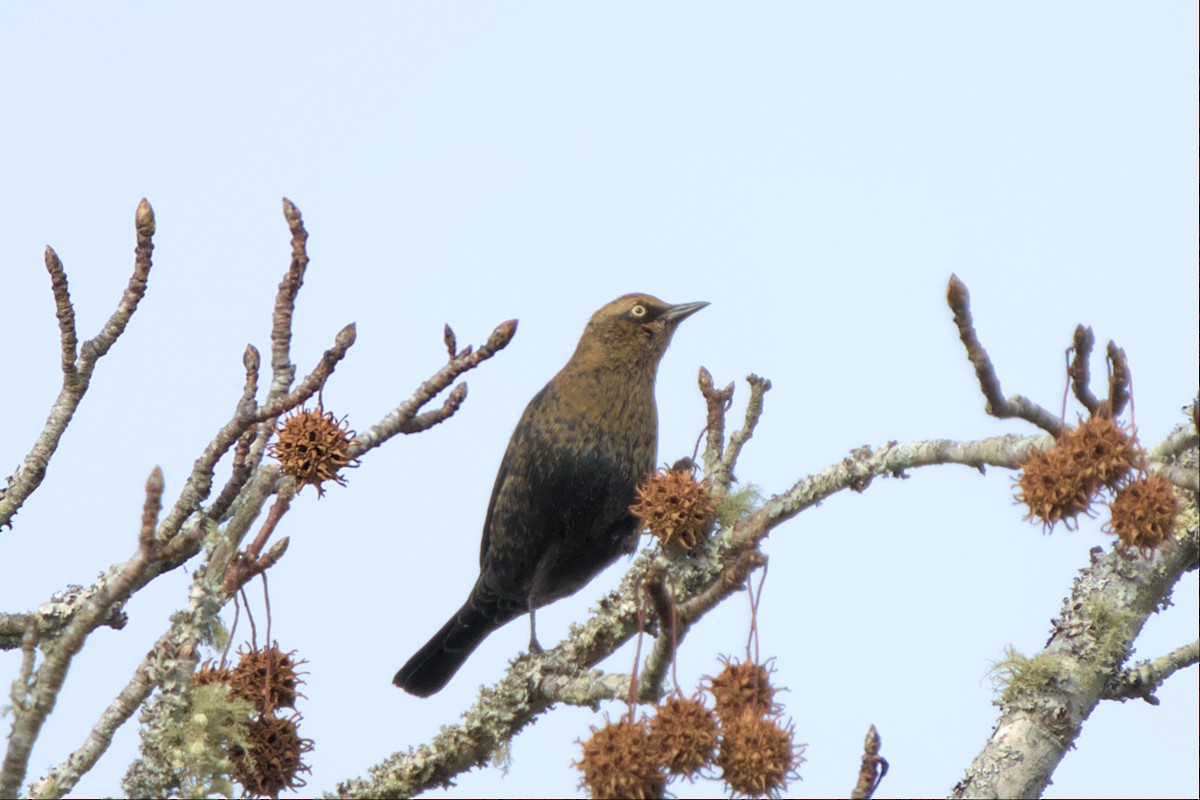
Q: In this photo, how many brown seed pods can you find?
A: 12